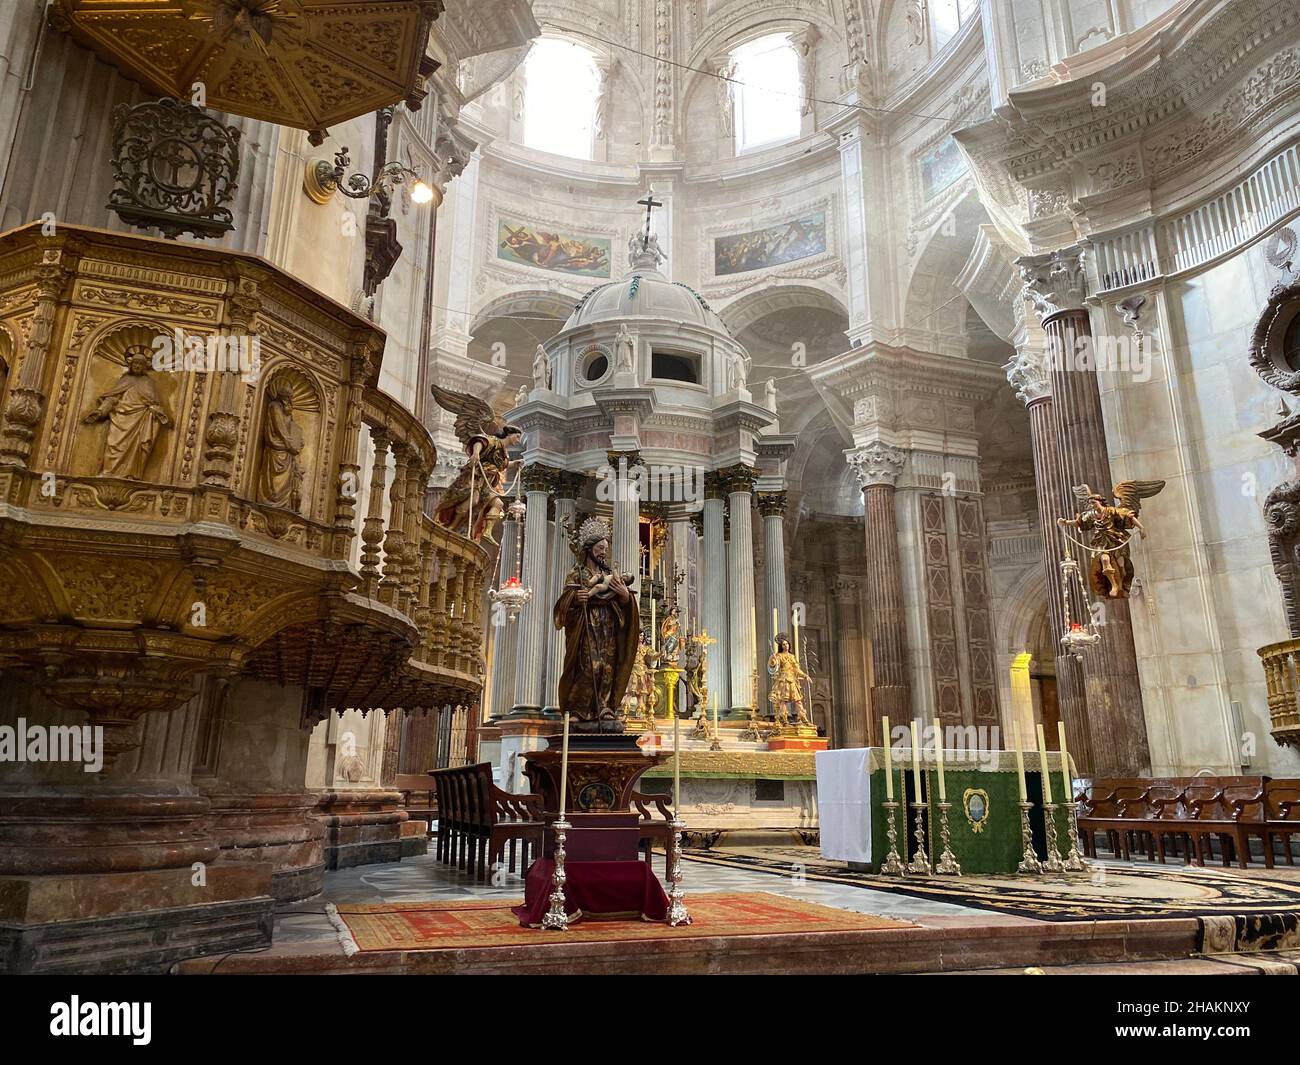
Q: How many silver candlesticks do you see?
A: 8